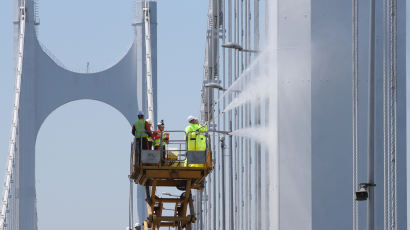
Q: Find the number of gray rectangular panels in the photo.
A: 2